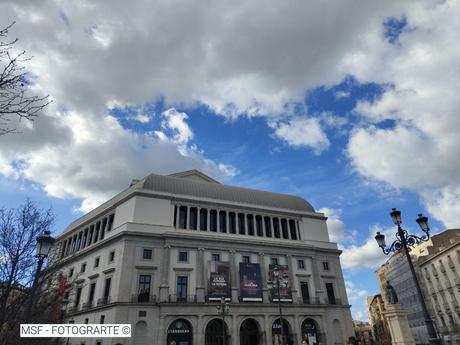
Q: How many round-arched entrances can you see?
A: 5